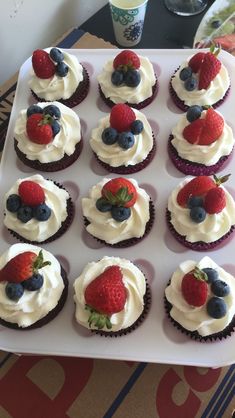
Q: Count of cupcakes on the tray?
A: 12